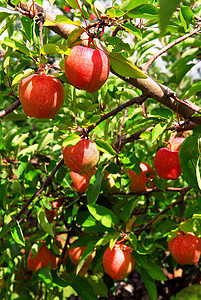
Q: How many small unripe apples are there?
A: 0